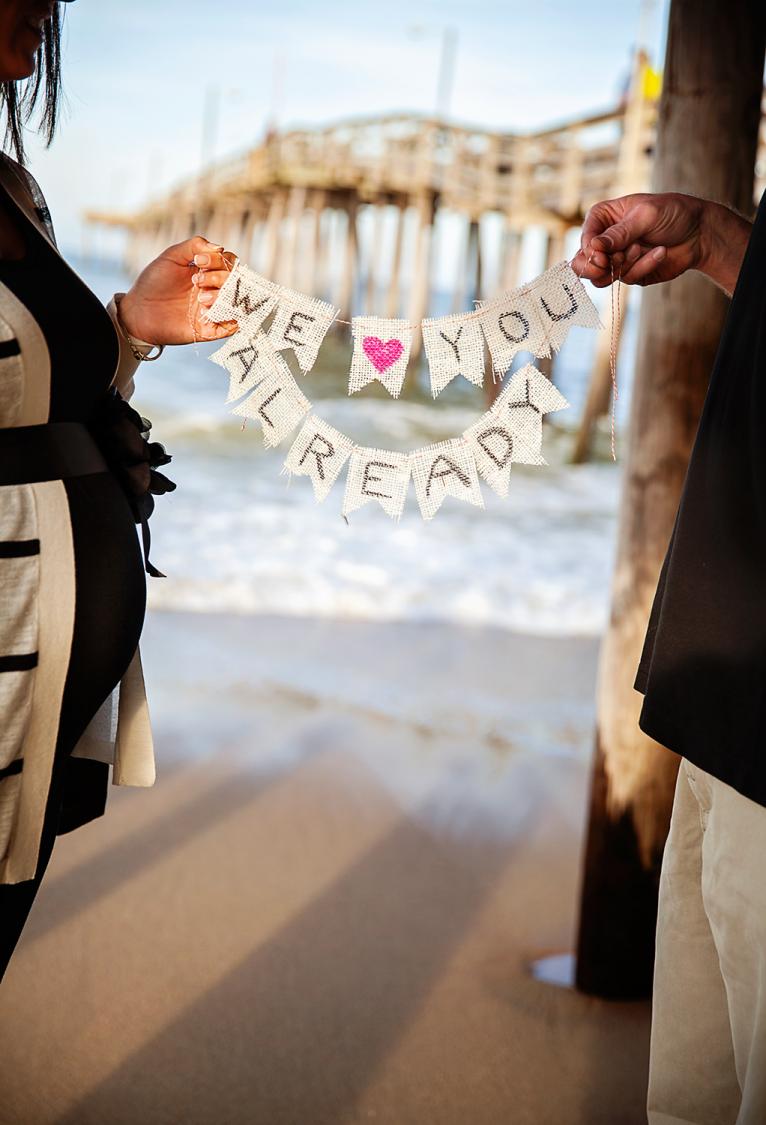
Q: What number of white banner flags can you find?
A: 13